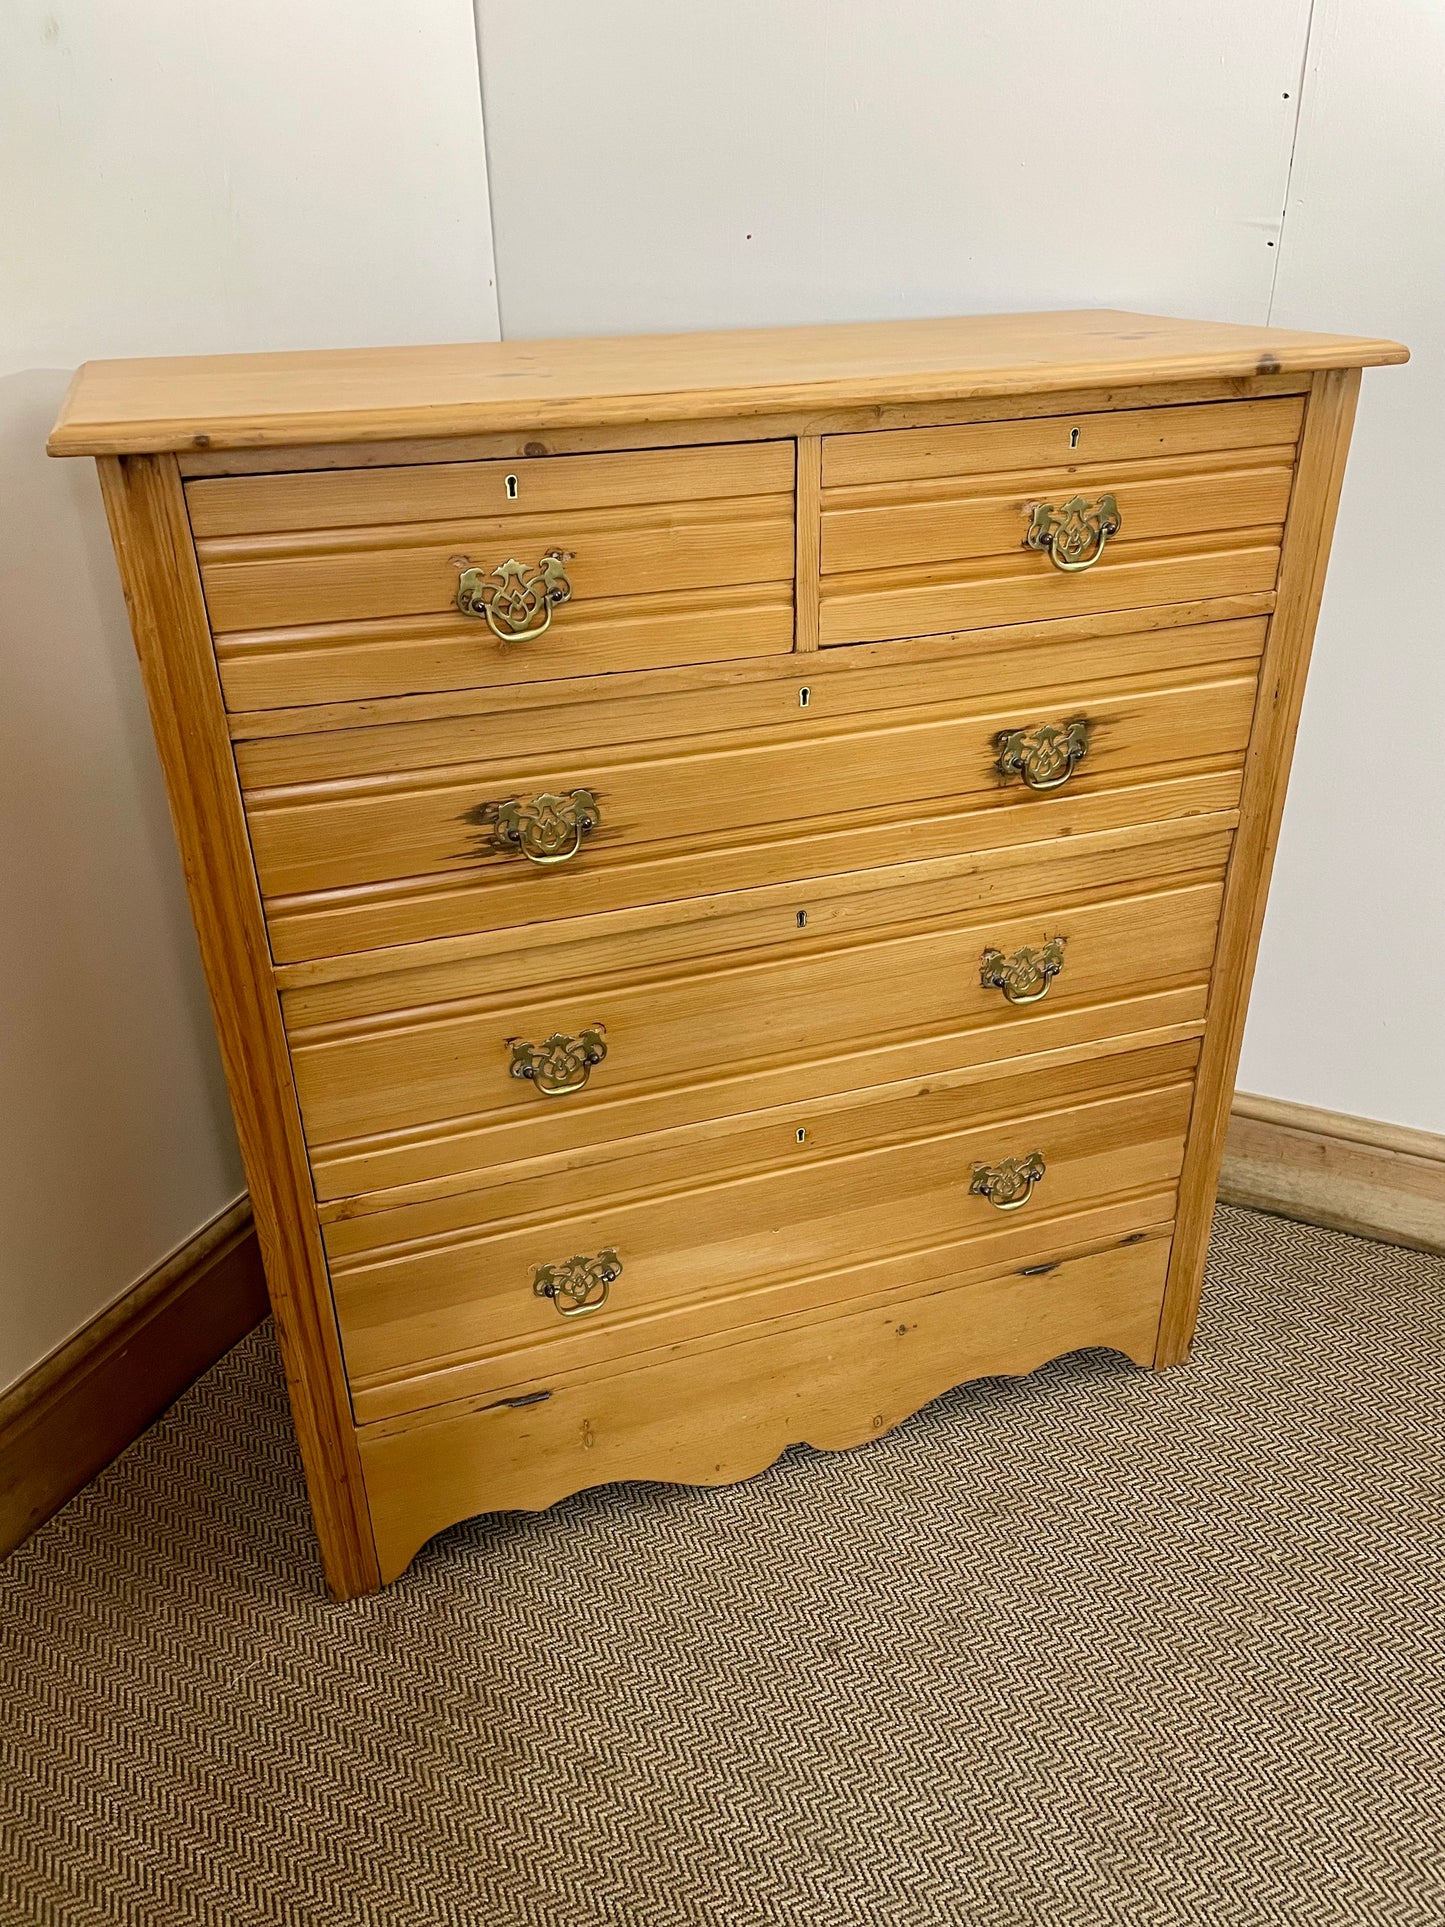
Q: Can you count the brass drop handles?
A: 8